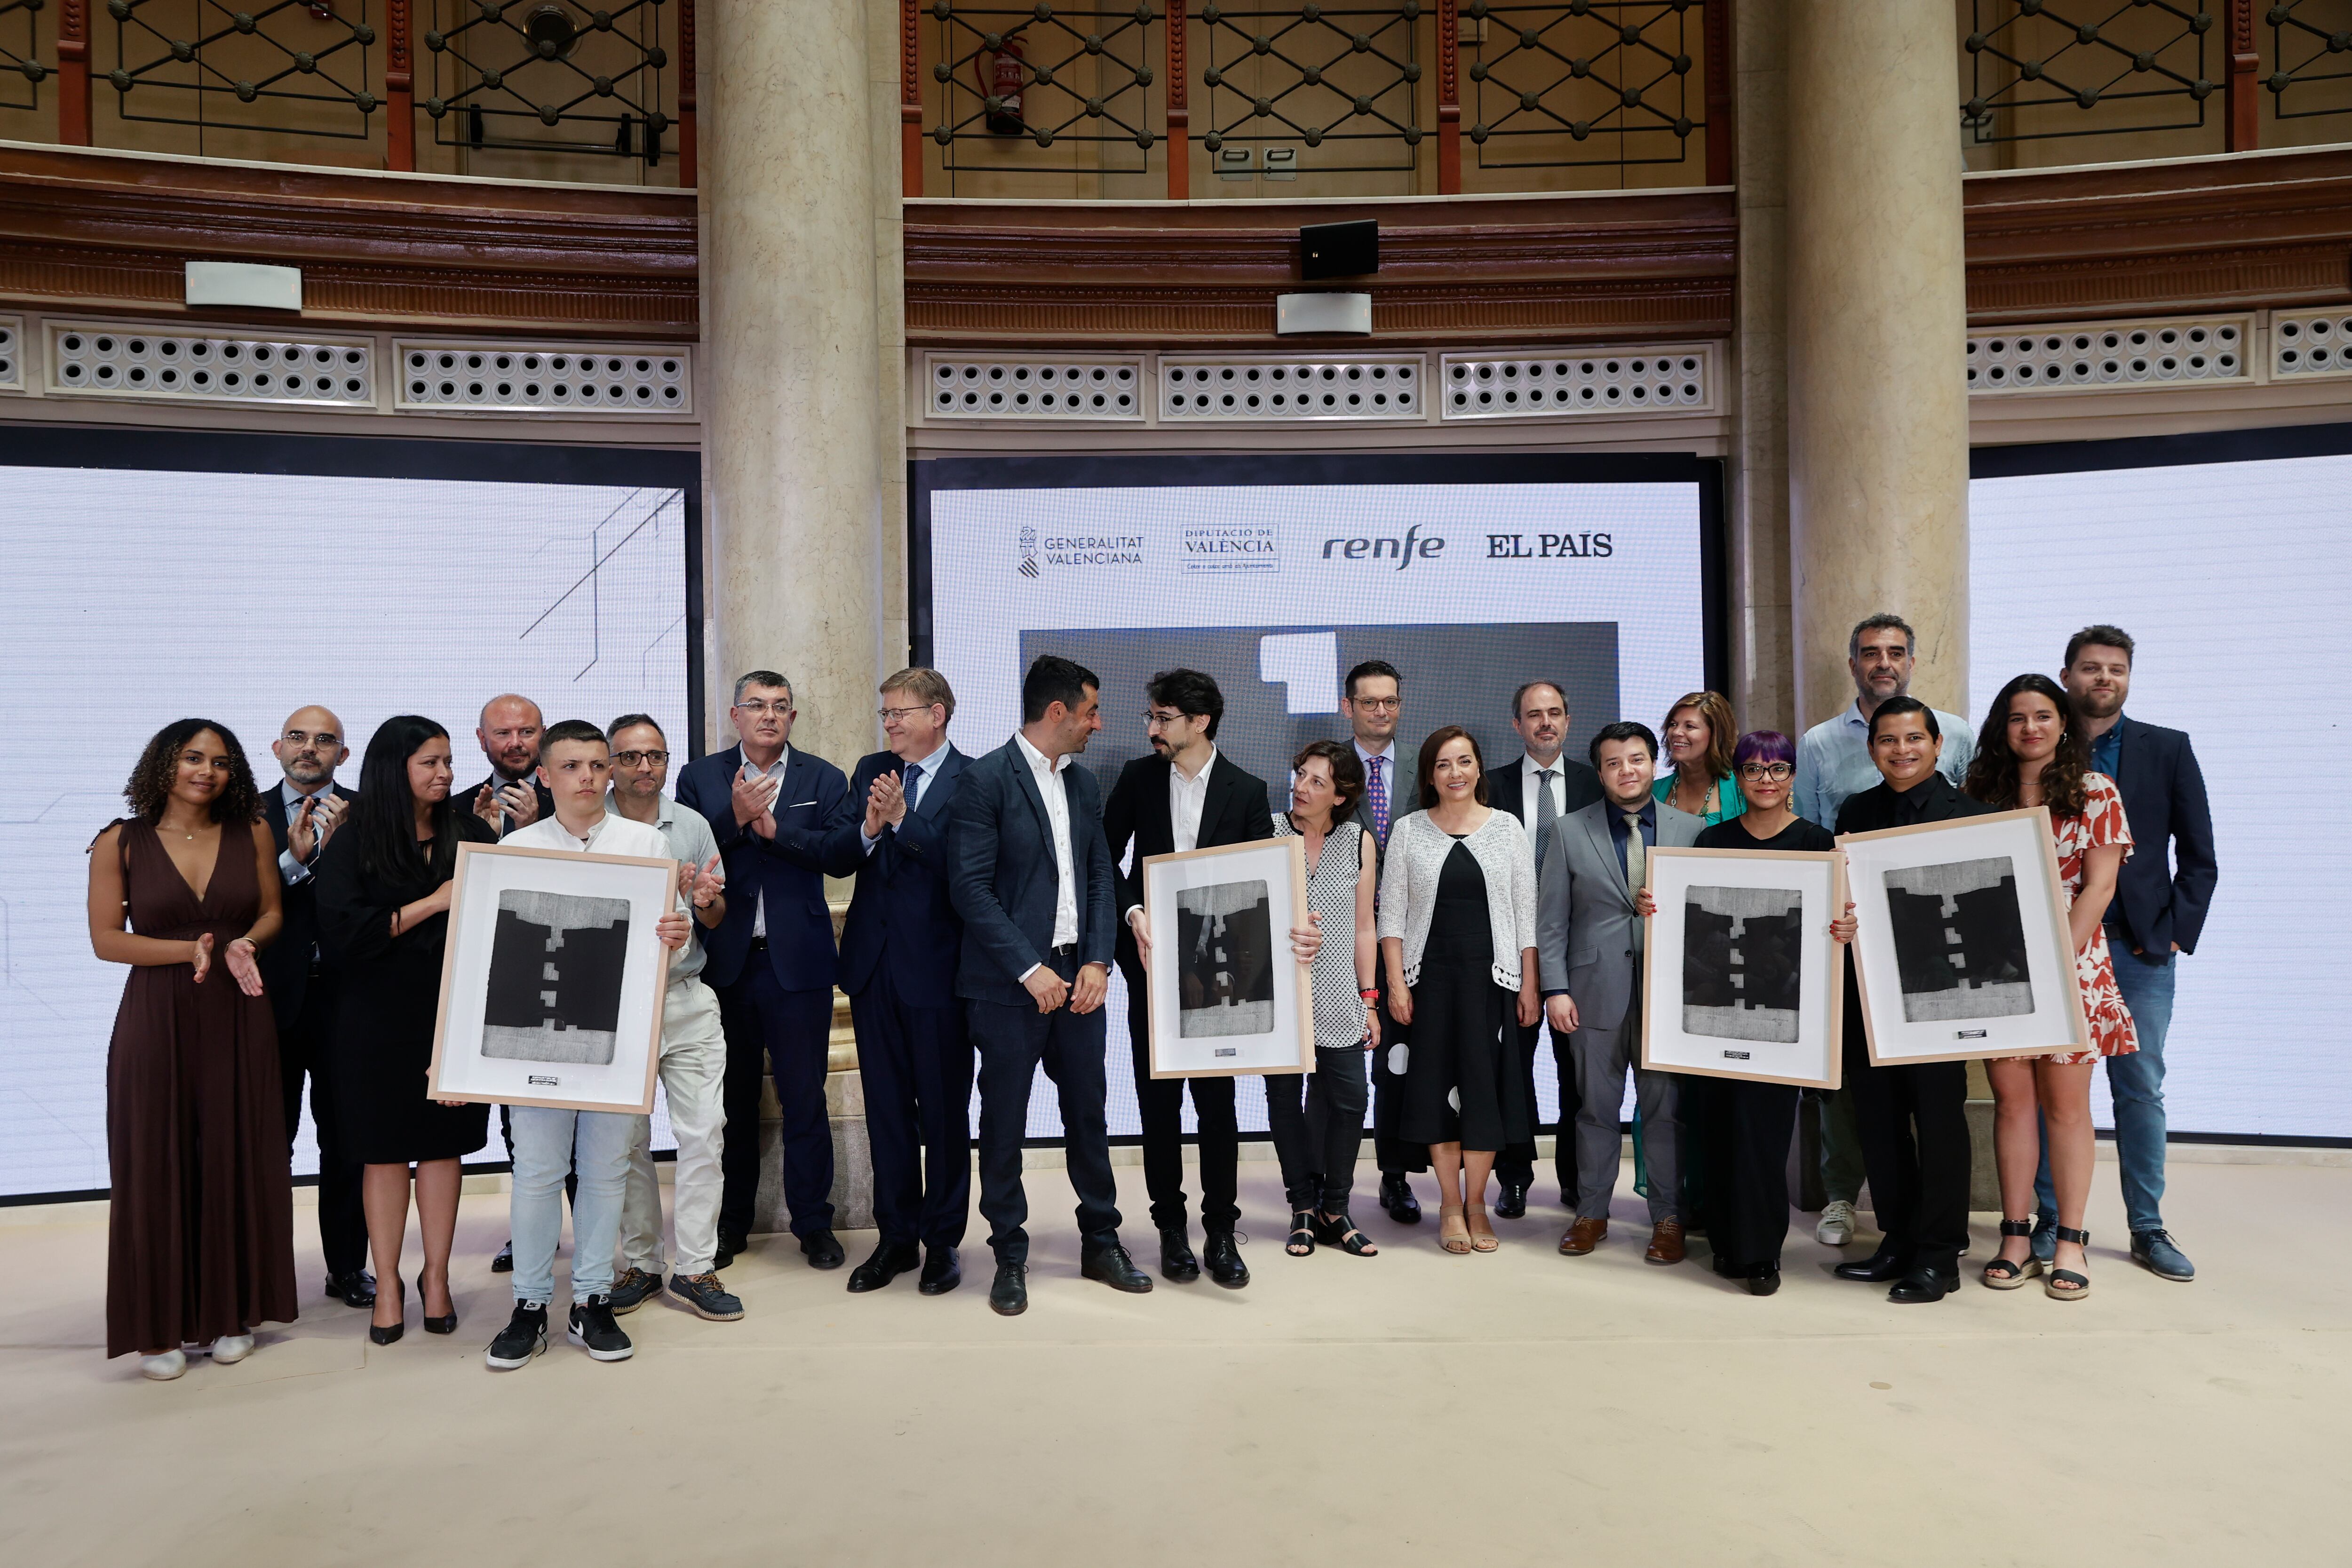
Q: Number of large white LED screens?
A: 3